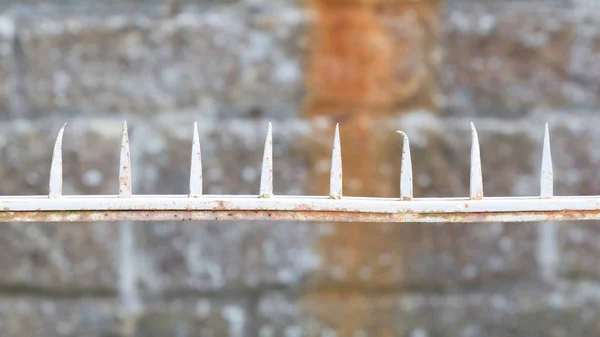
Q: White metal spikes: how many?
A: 8